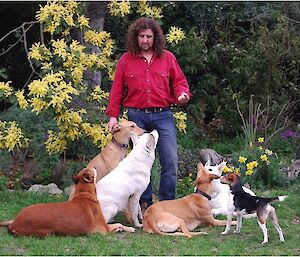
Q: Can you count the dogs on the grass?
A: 6